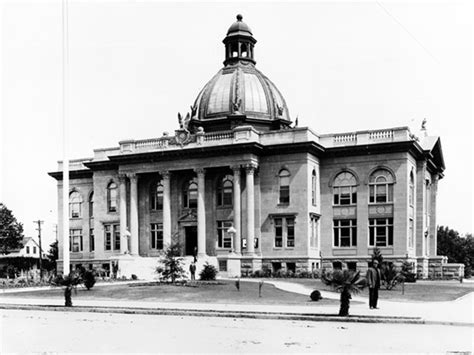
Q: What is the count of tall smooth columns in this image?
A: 6